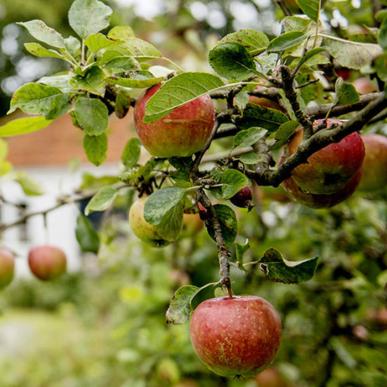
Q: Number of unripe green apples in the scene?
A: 1